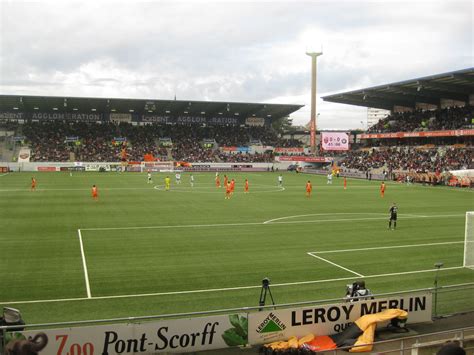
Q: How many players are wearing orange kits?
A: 10